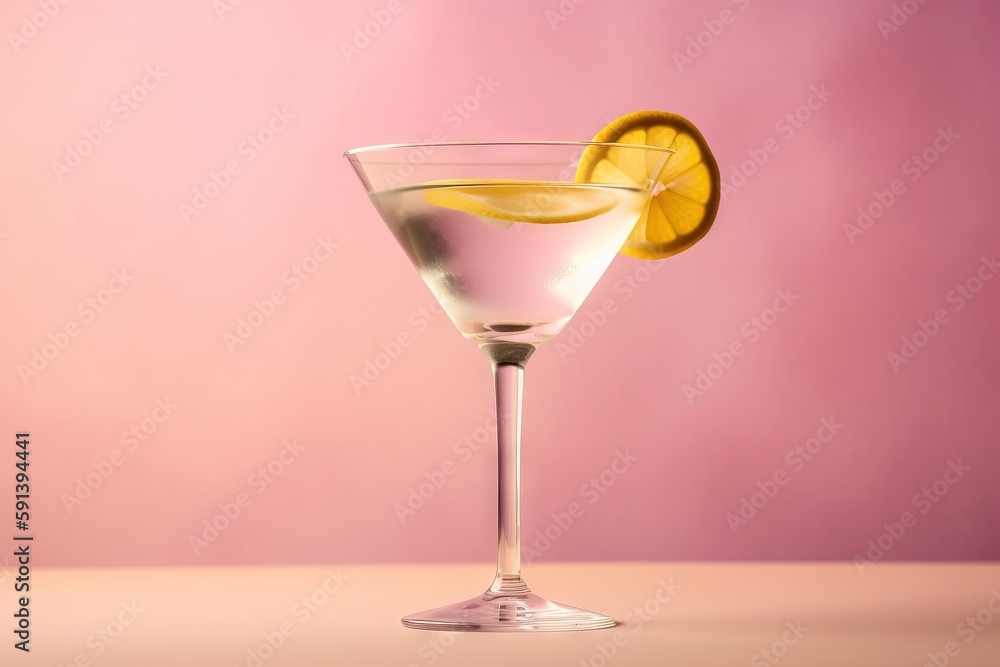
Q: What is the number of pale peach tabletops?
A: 1